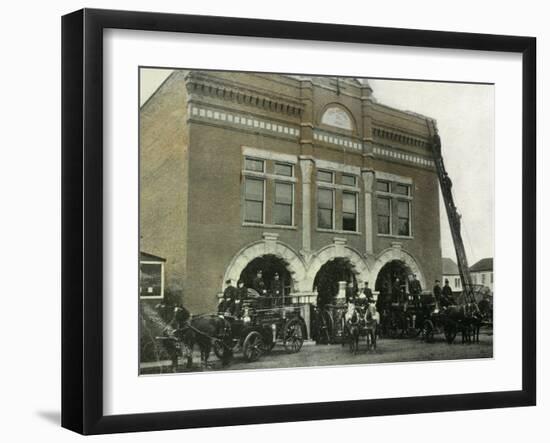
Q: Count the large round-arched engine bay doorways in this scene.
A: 3